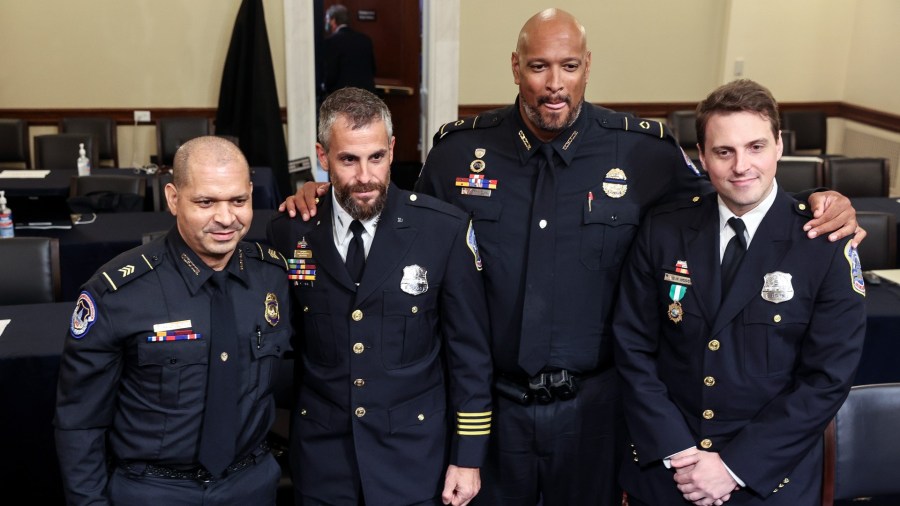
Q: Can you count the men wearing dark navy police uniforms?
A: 4